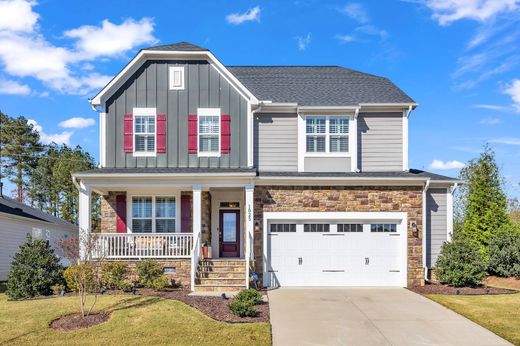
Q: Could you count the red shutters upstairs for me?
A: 4